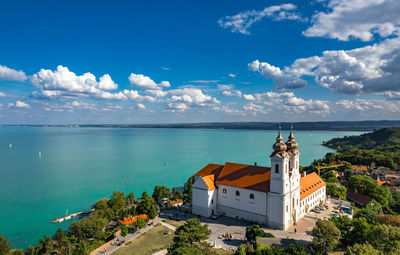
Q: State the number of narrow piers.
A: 1